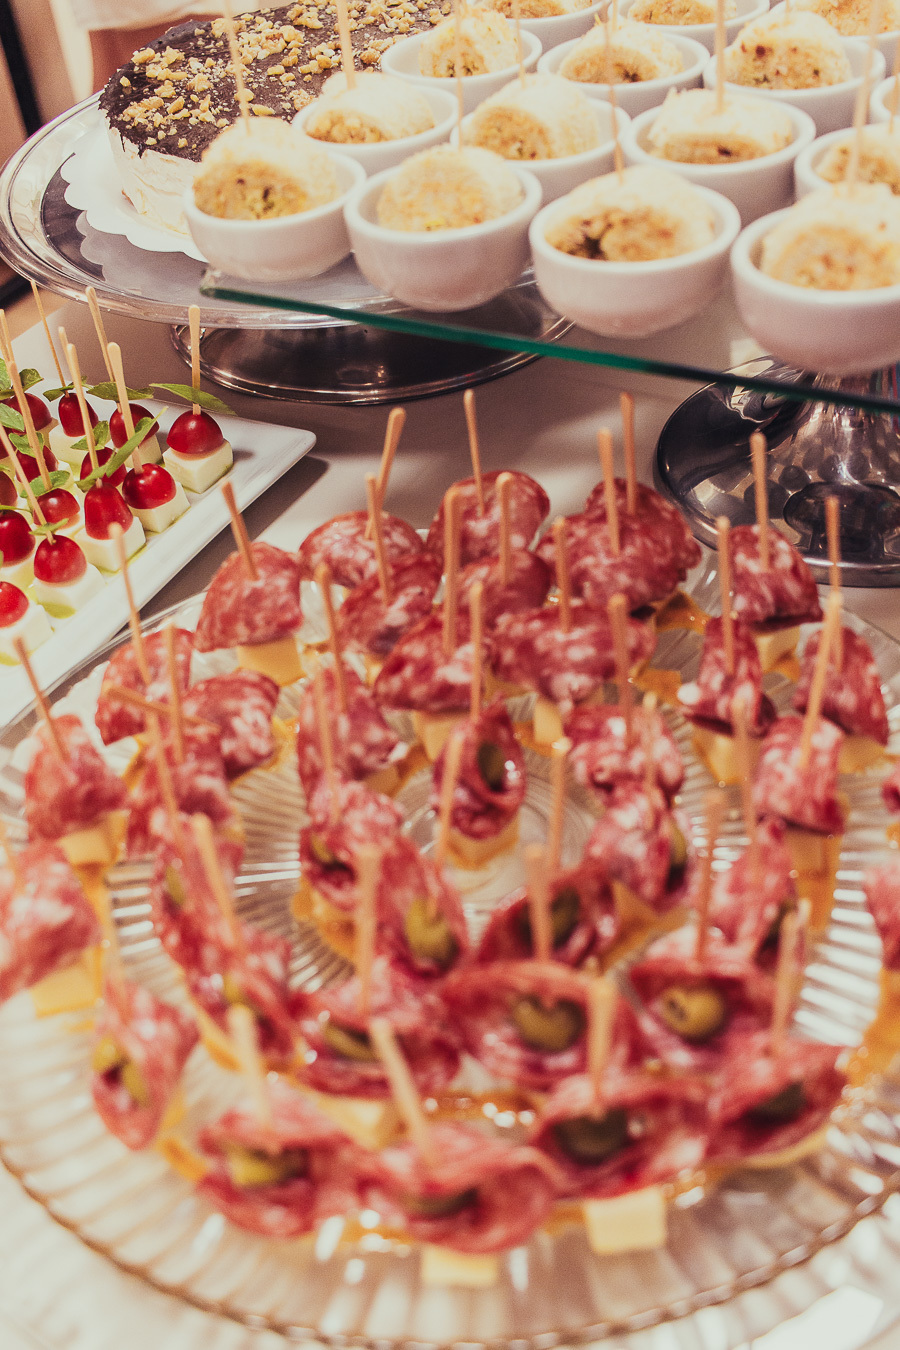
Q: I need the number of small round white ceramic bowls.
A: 15